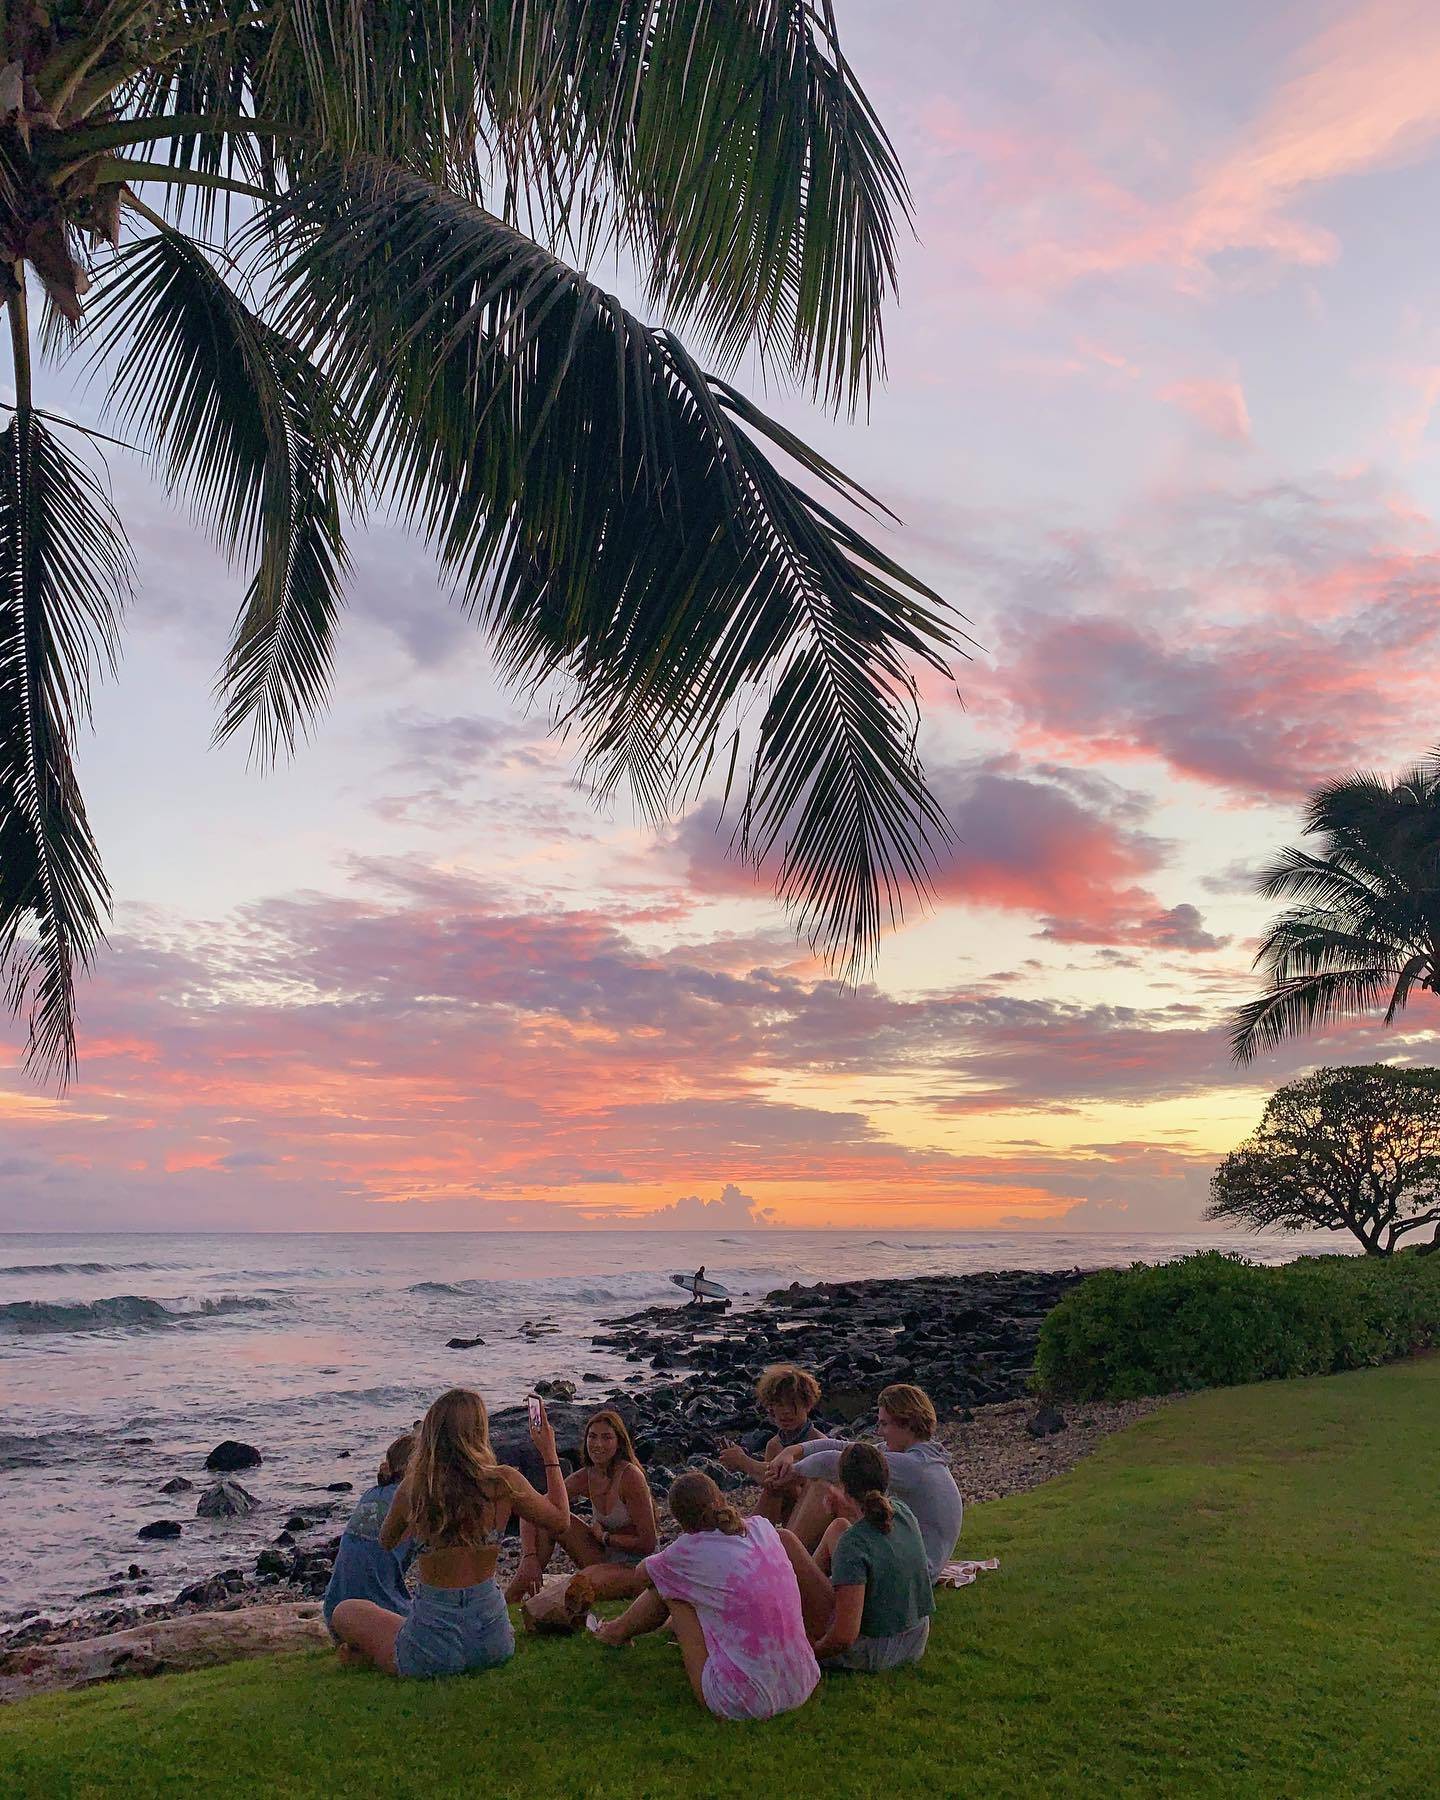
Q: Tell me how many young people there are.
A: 7